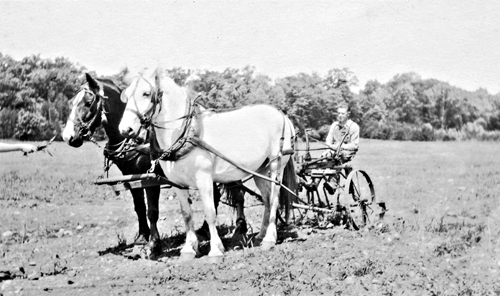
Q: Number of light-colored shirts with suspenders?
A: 1